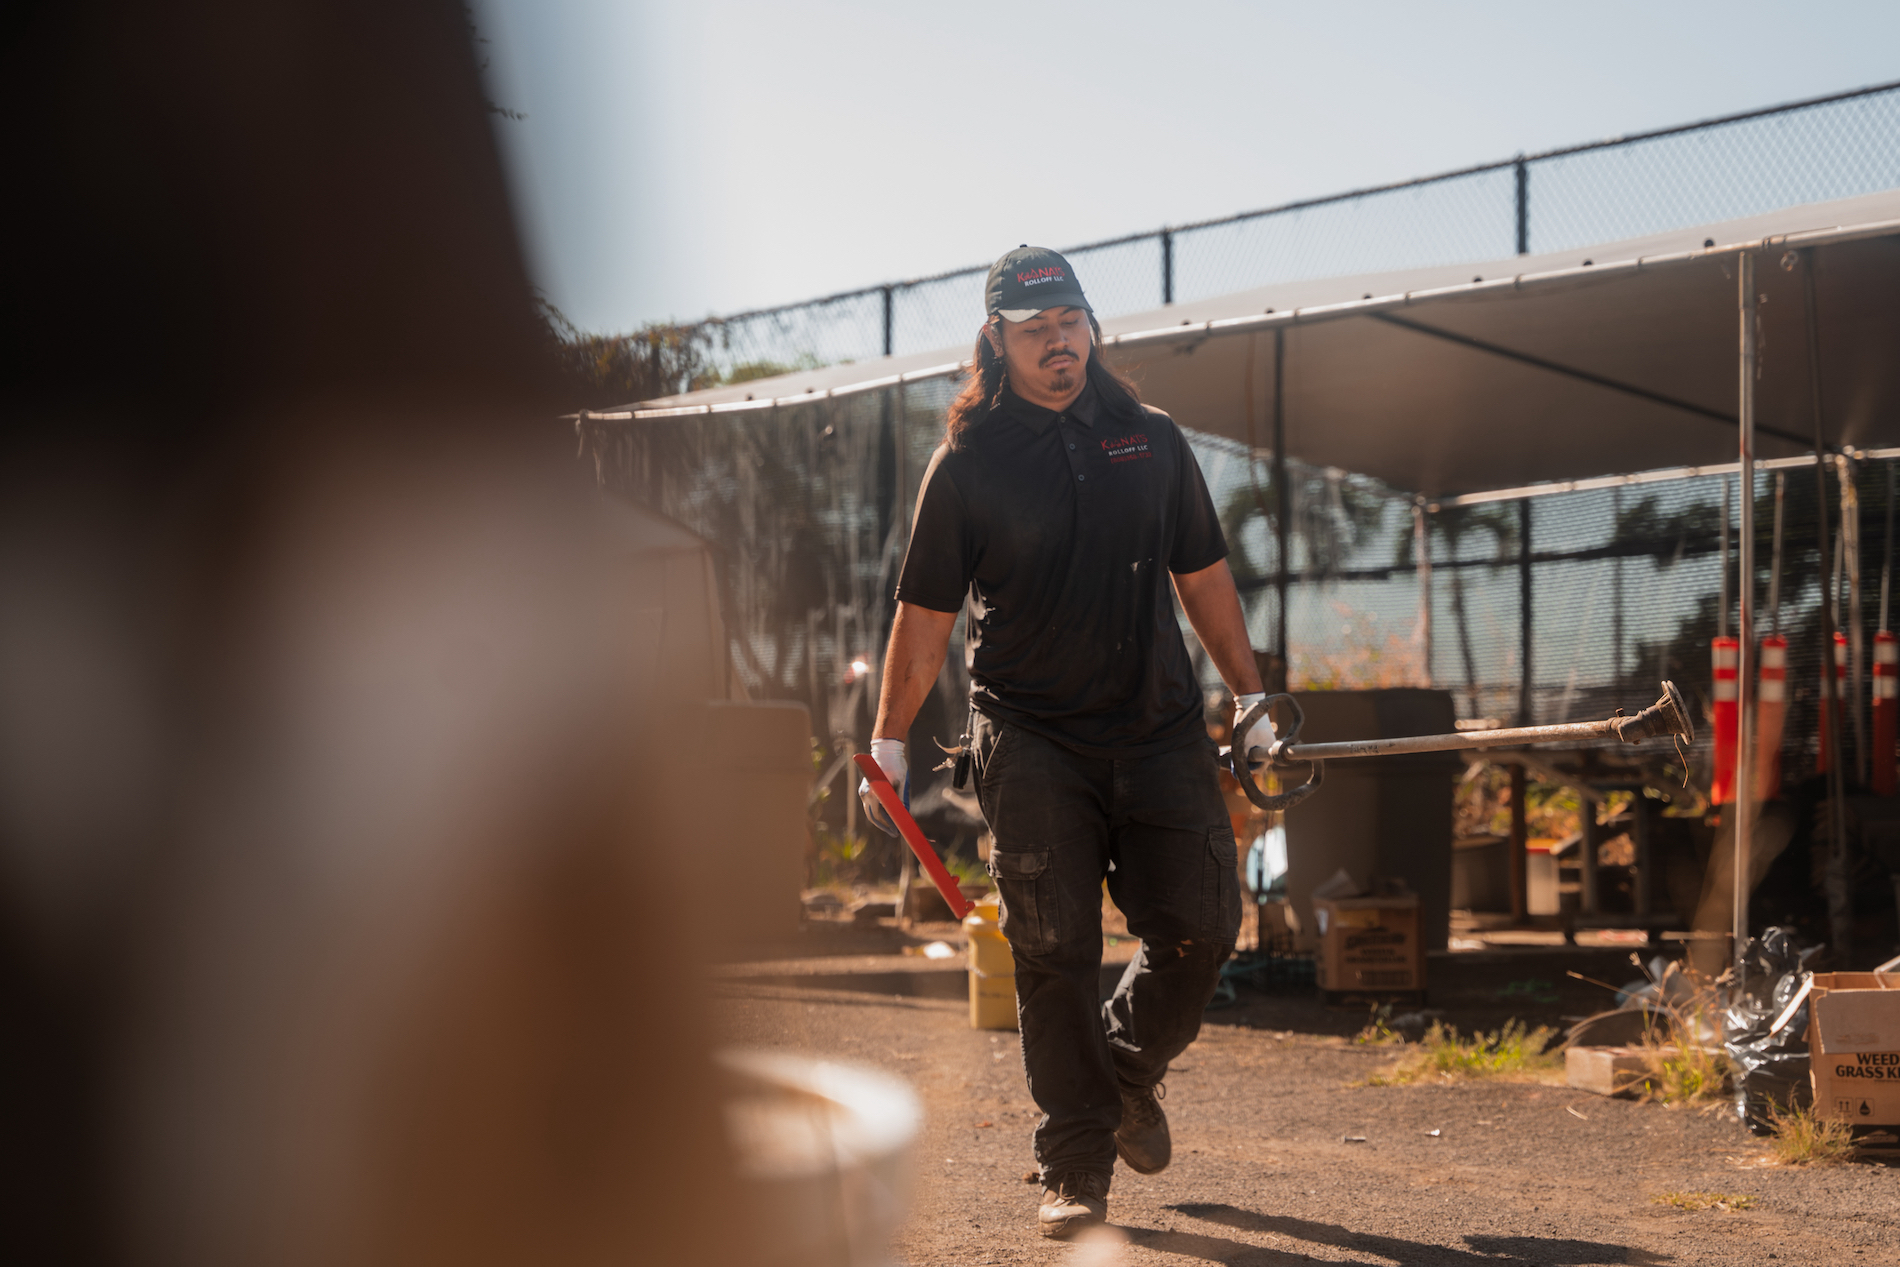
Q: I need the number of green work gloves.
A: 0